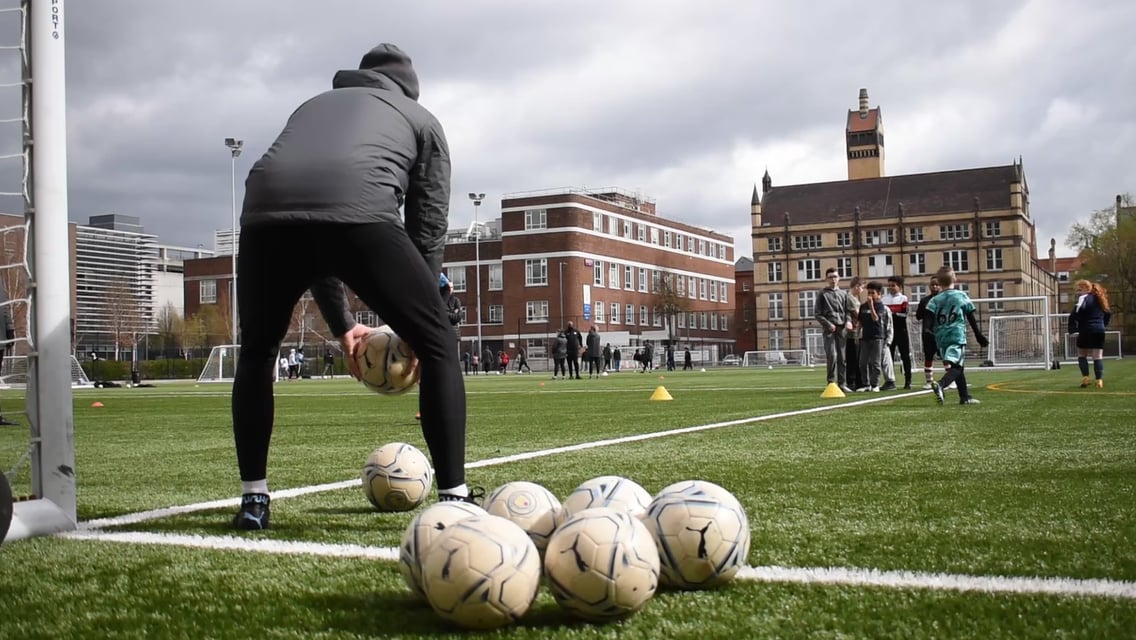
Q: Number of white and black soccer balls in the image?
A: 8